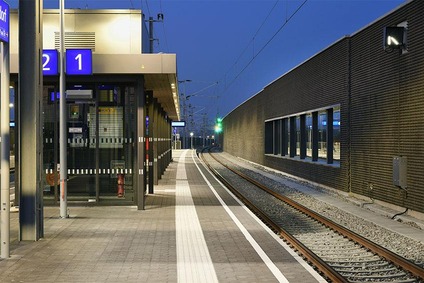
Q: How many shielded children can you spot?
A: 0